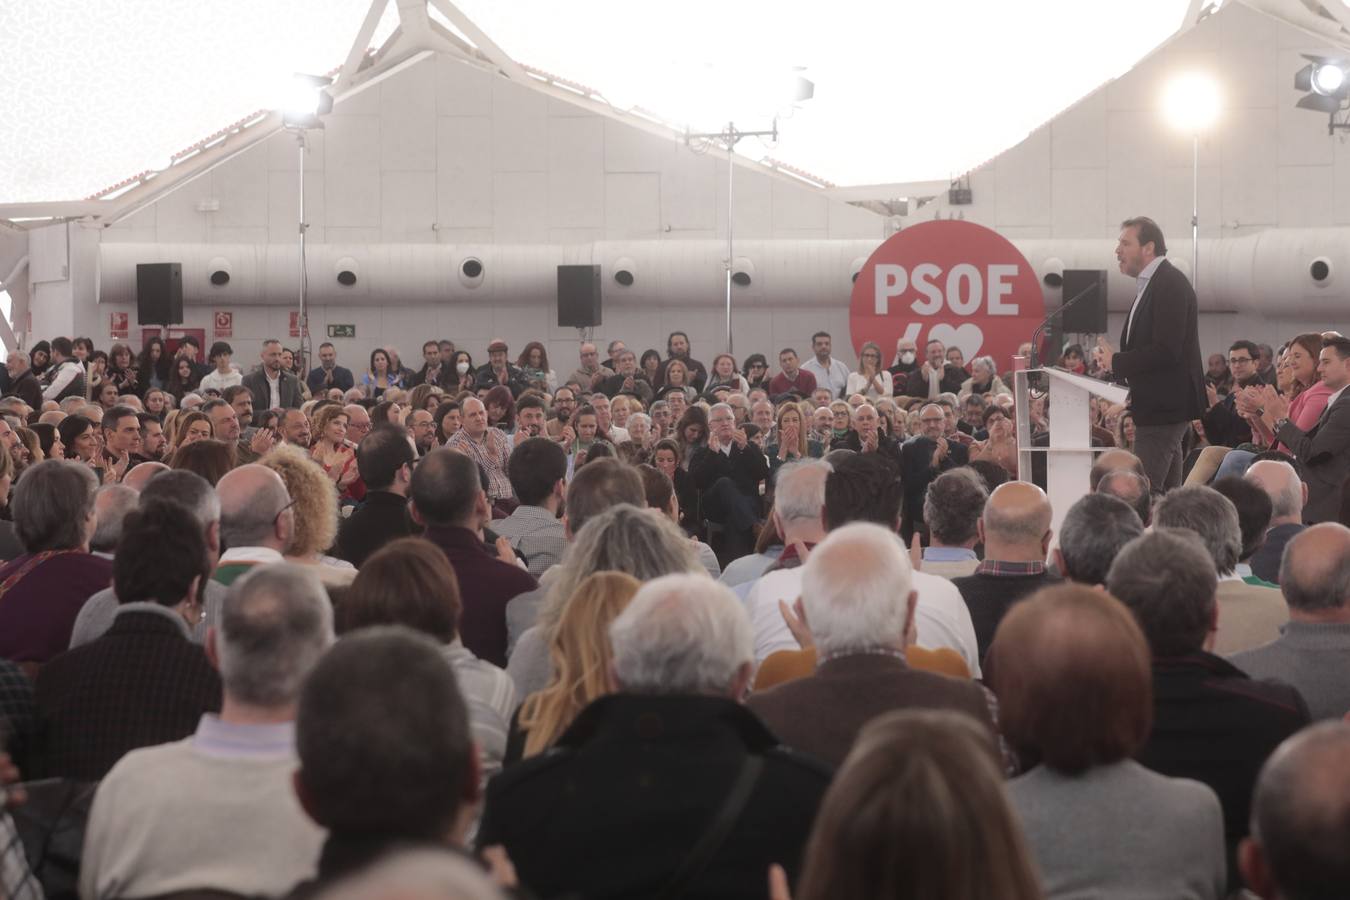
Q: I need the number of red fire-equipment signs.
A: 3